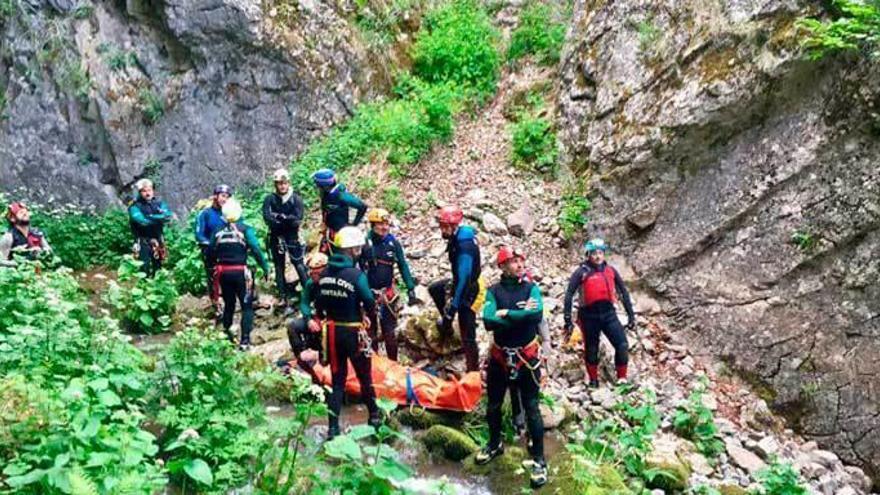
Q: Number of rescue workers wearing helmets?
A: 12